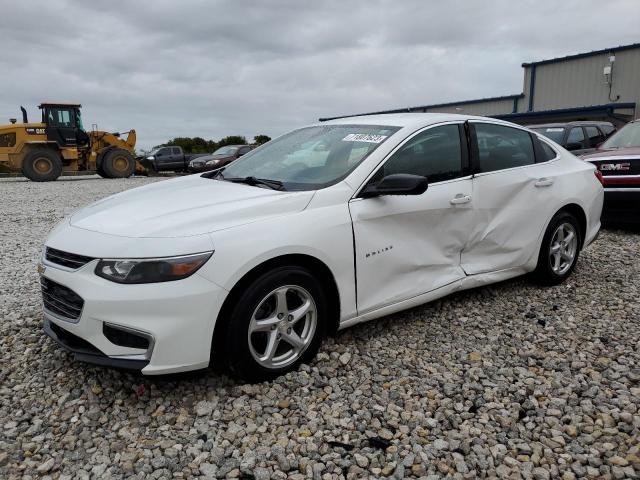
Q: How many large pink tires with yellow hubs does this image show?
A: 0